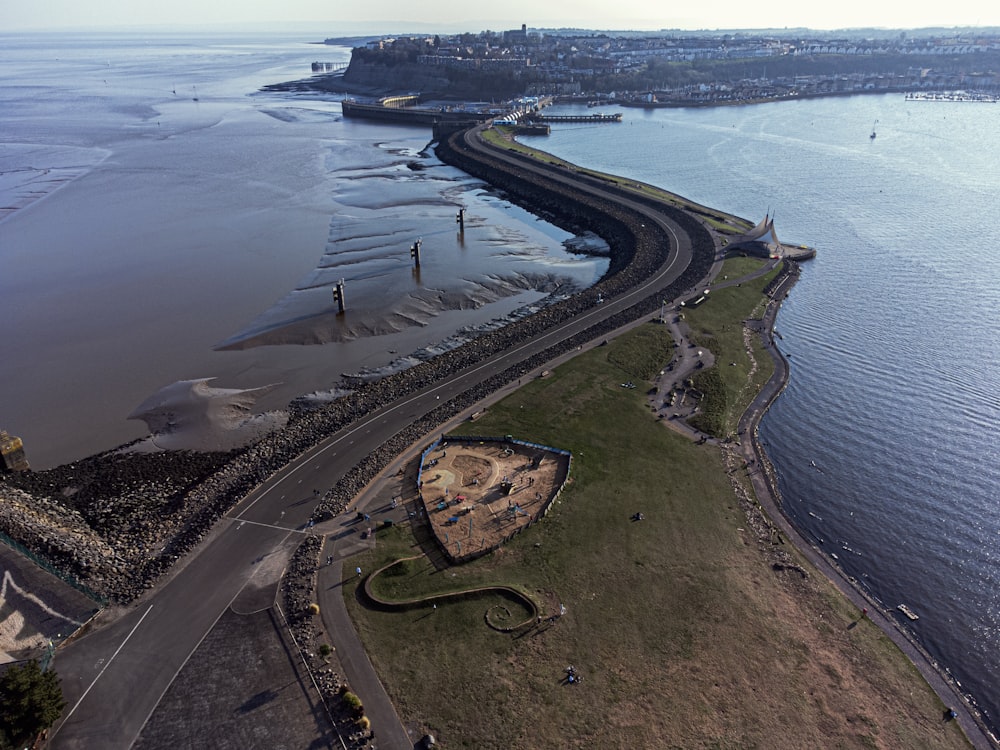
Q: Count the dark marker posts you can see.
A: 3